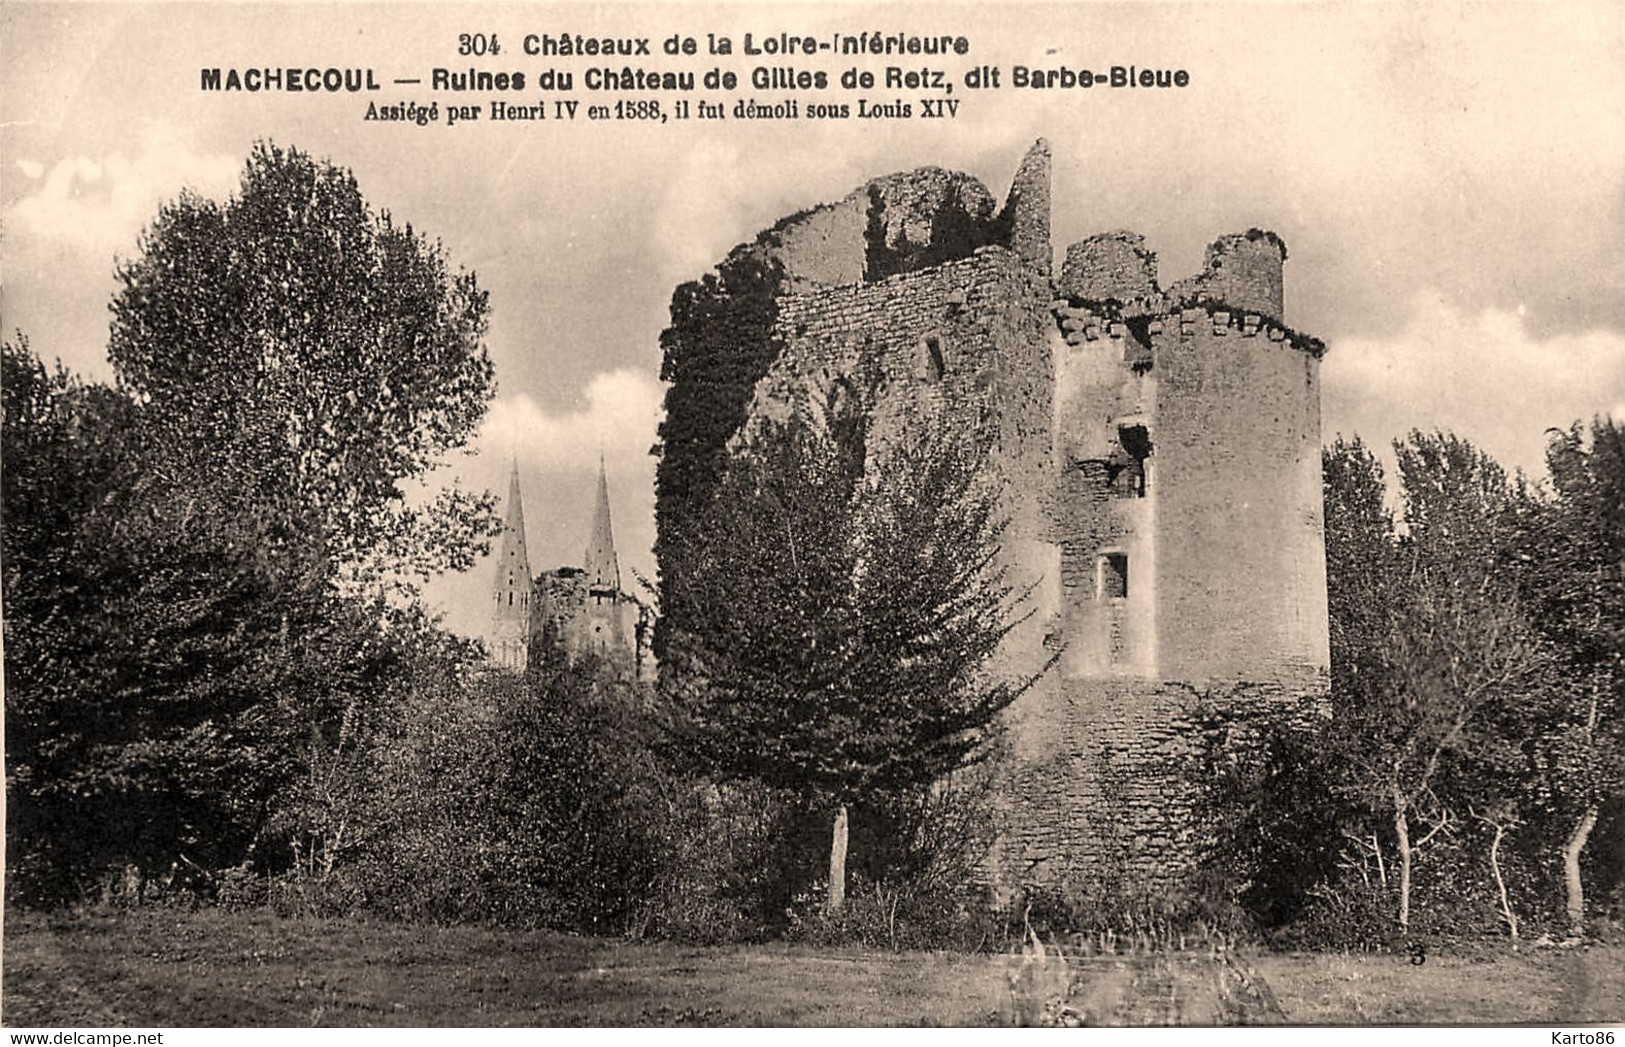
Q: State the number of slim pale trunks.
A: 4